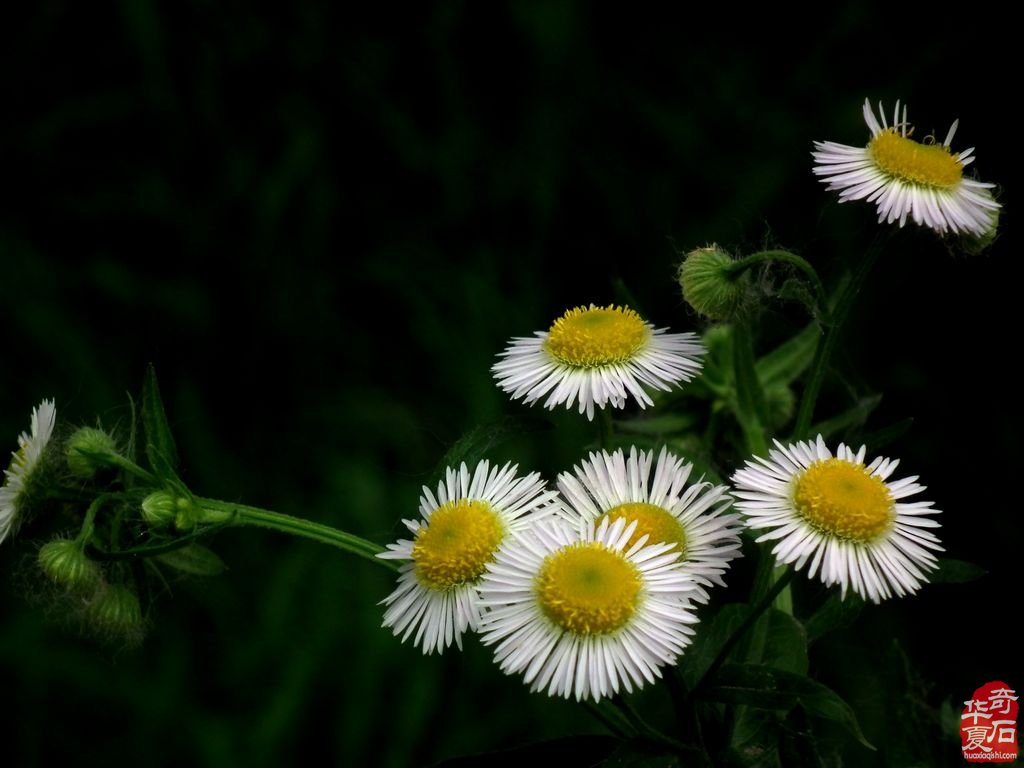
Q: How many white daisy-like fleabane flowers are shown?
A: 7